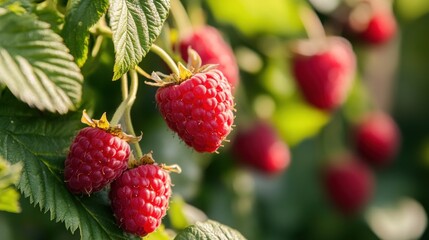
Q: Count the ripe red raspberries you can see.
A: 9